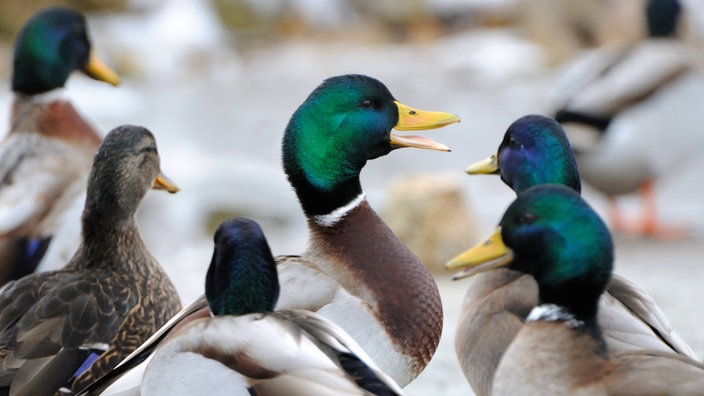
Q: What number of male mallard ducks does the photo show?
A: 6